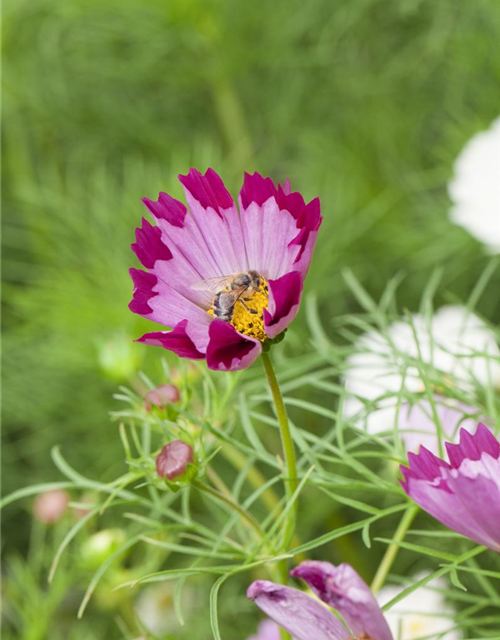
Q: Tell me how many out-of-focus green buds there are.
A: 2